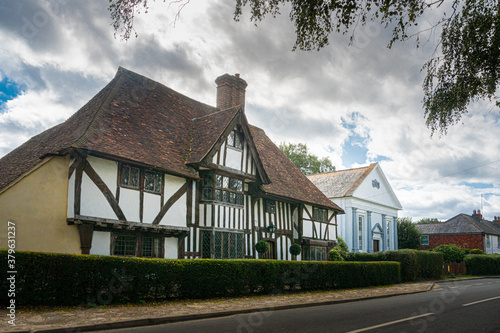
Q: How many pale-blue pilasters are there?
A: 4